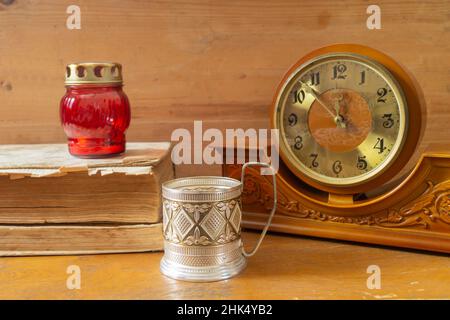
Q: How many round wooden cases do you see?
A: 1